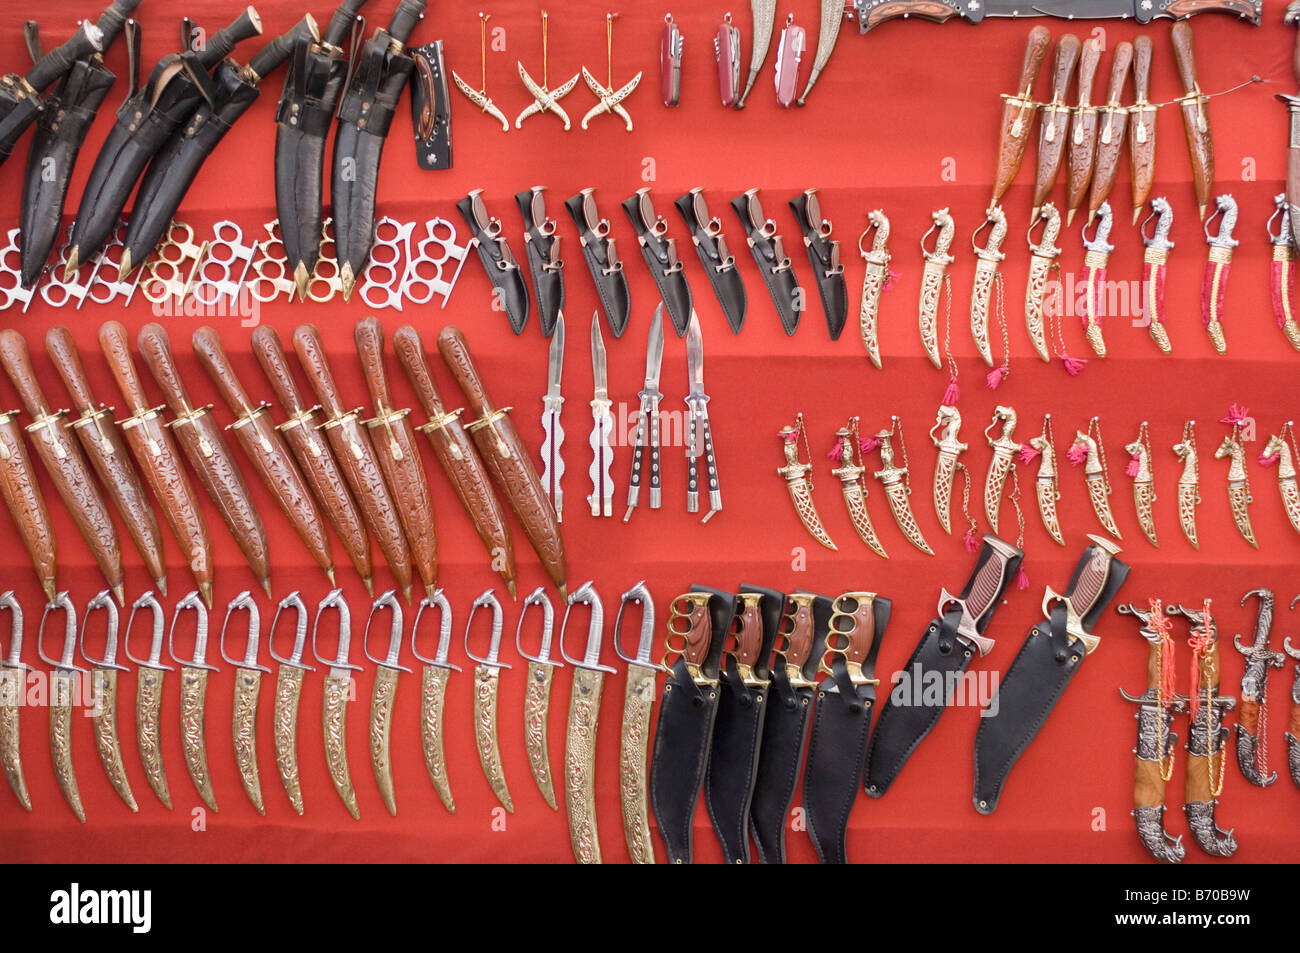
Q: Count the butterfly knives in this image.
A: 4